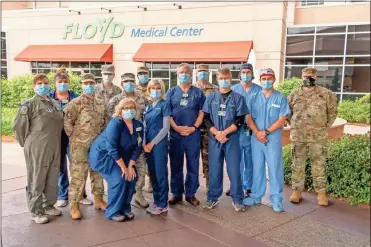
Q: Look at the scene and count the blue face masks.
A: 12